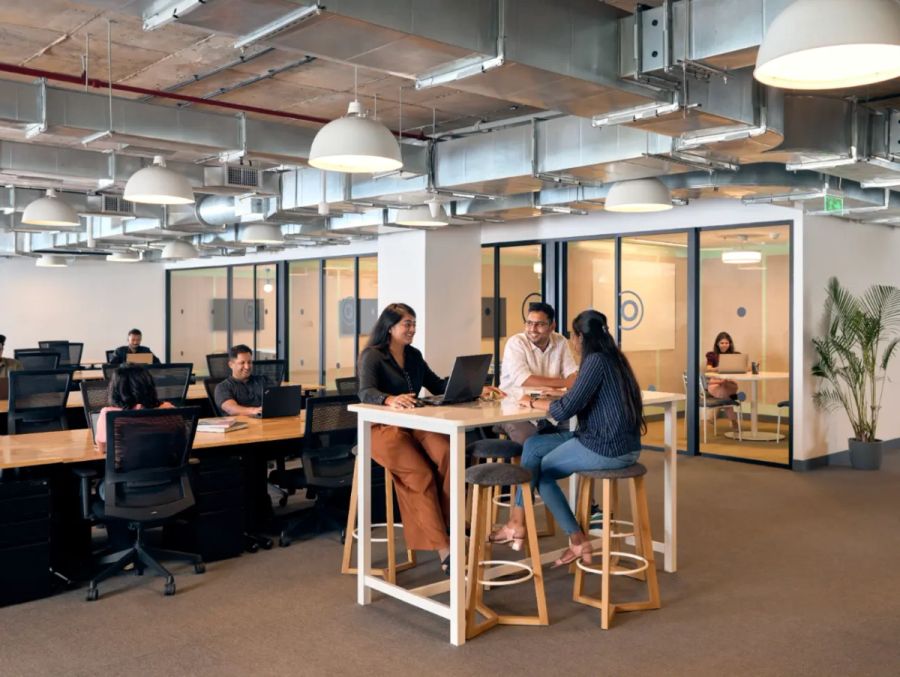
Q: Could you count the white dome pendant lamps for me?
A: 10